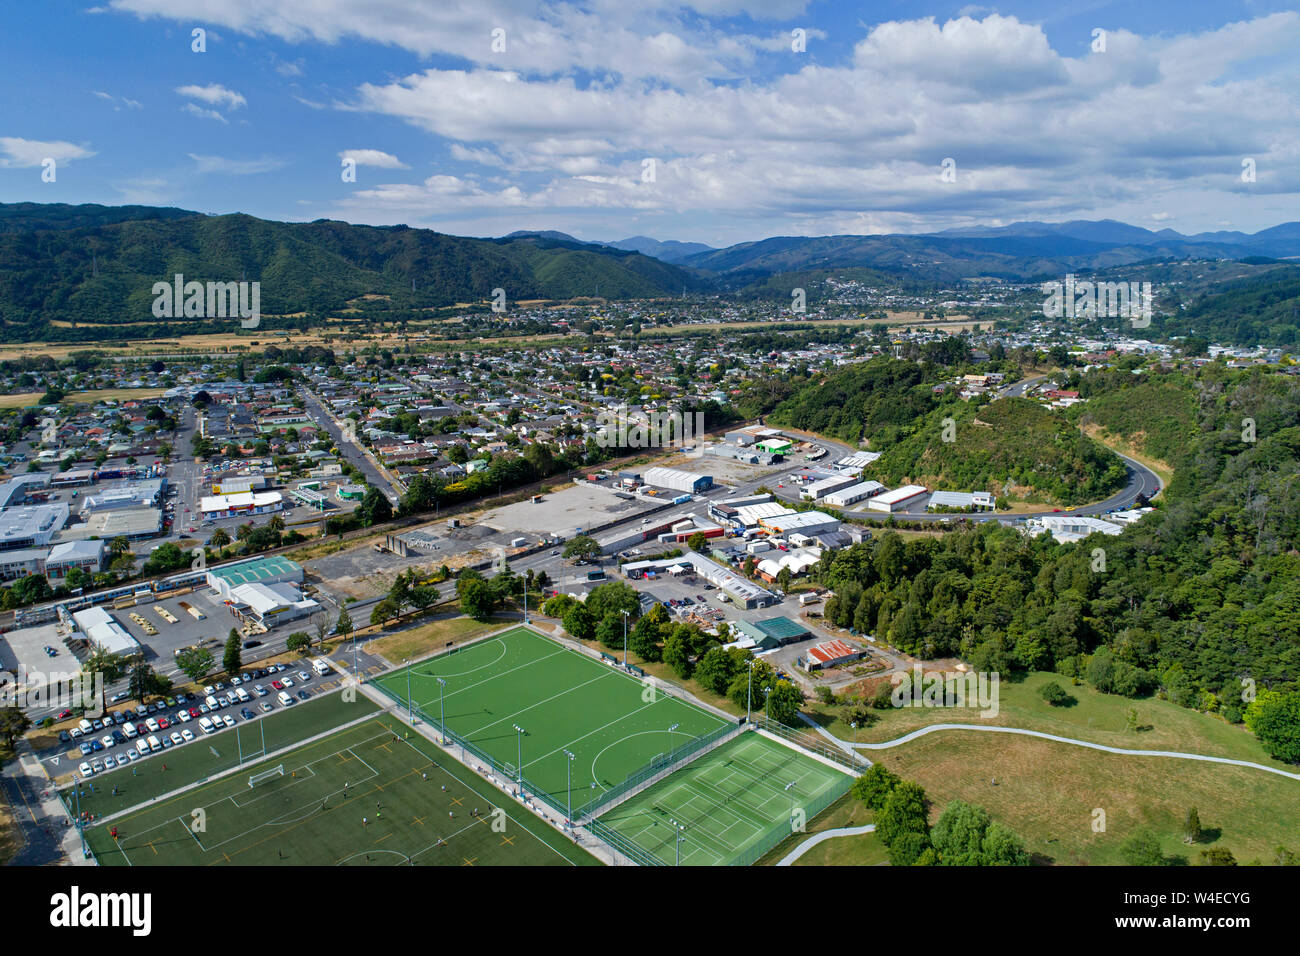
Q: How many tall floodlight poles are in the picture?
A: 15